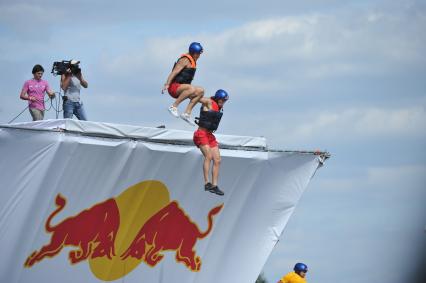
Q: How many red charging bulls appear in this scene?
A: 2